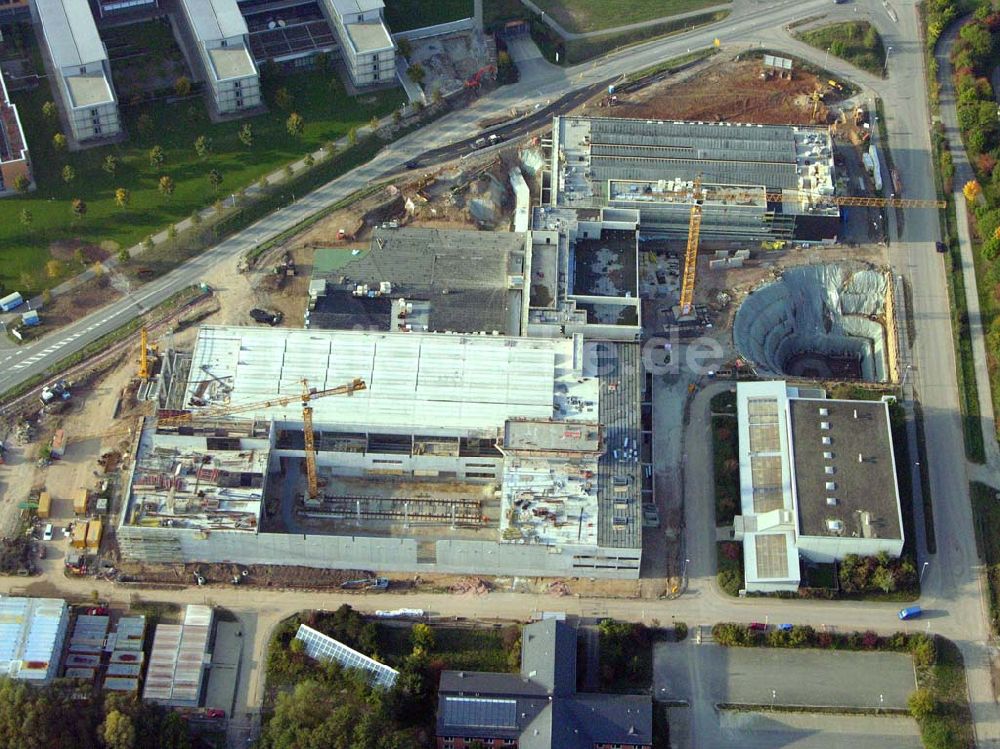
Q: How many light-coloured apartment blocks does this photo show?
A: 3